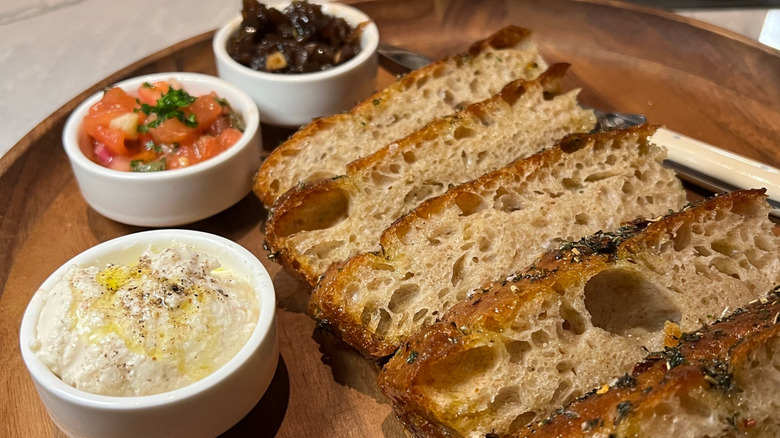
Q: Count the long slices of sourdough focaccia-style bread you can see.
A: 5